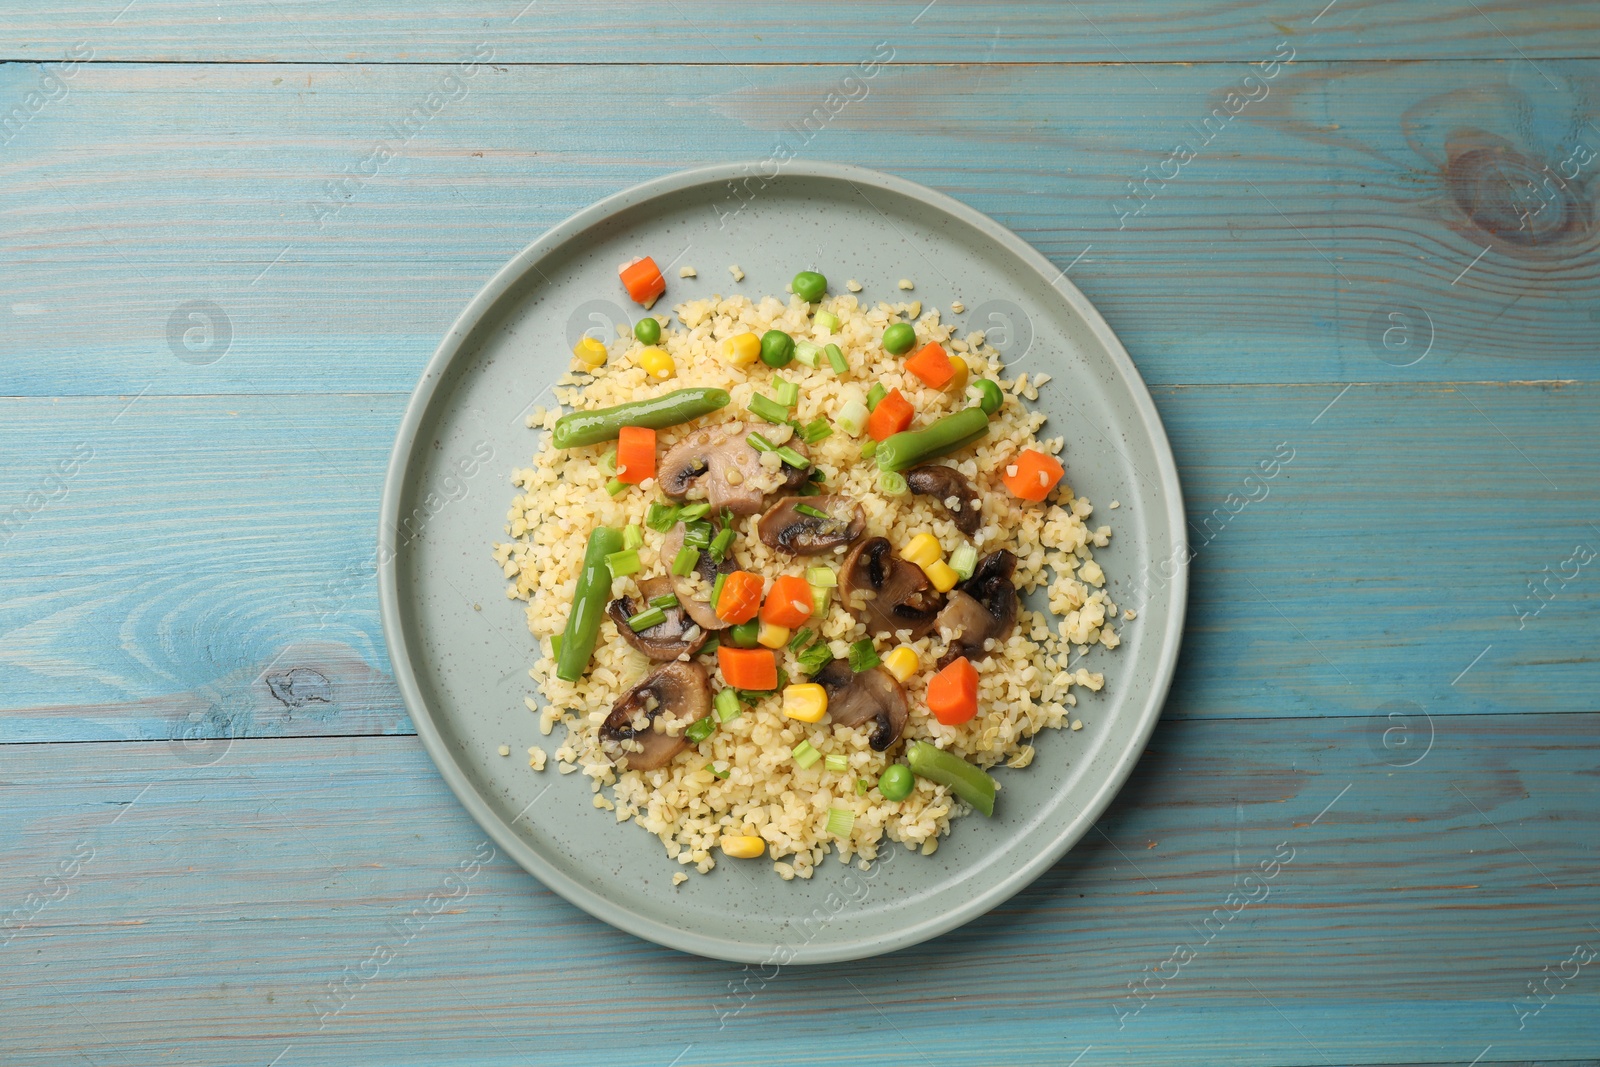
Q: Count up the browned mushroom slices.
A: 9